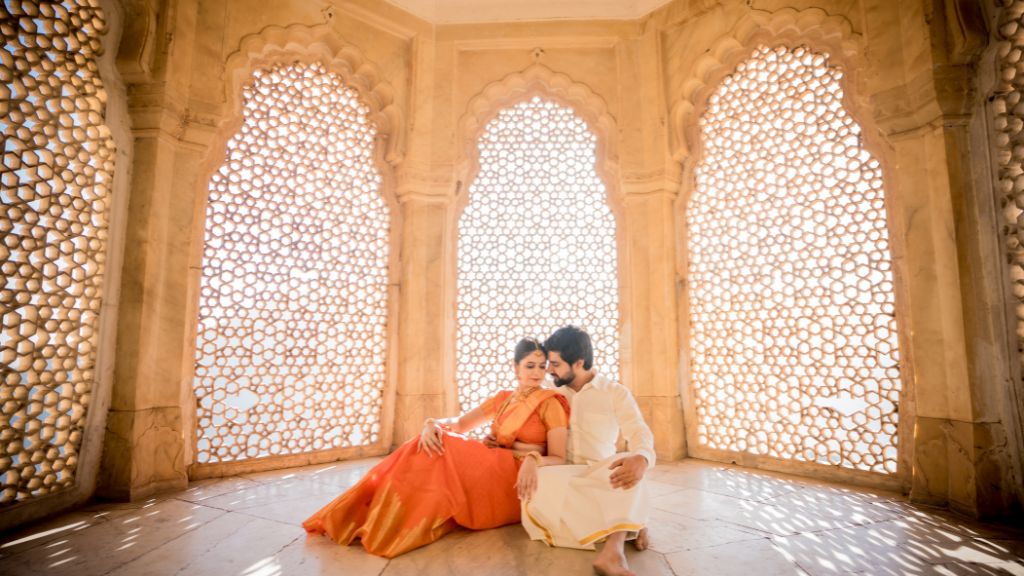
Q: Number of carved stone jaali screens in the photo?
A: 5